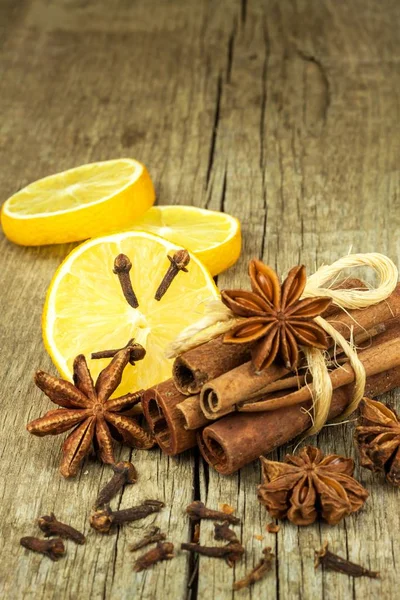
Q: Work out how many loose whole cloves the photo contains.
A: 14